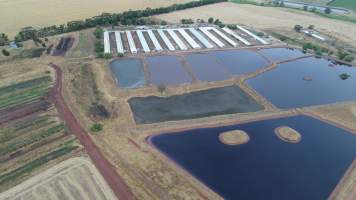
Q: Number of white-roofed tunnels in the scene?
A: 13